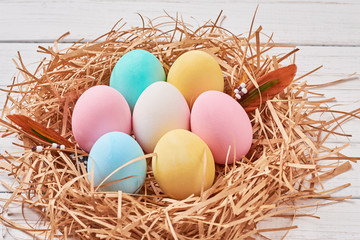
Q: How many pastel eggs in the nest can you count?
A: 7